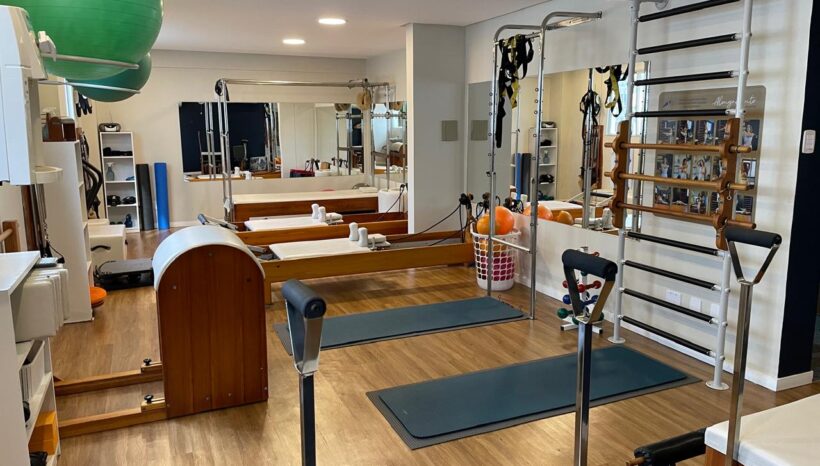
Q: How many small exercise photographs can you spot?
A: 15